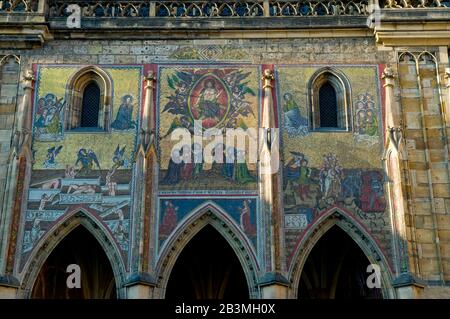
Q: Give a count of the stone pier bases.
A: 4